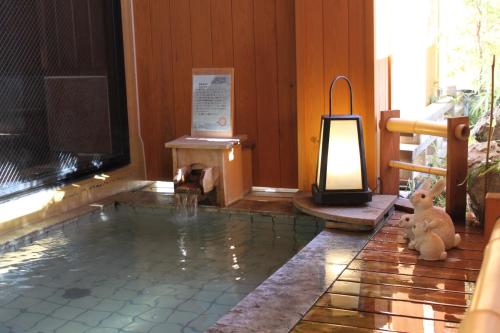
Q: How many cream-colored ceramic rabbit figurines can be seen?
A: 3